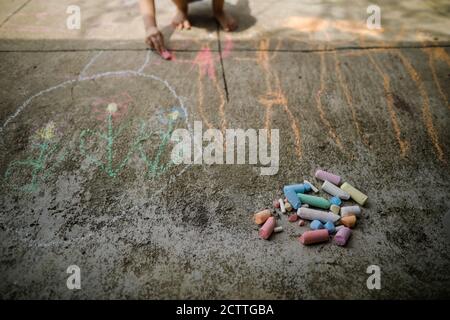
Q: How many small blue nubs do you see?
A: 3